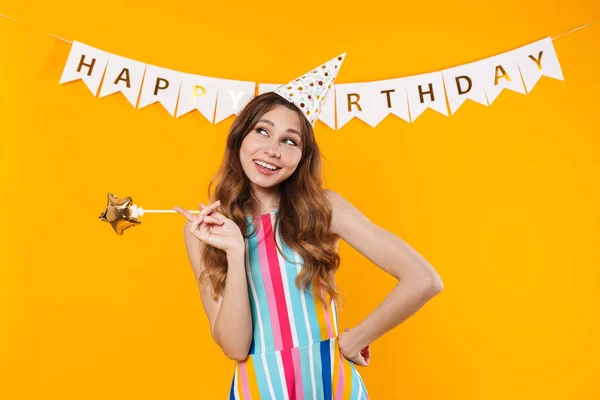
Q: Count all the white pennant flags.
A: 13